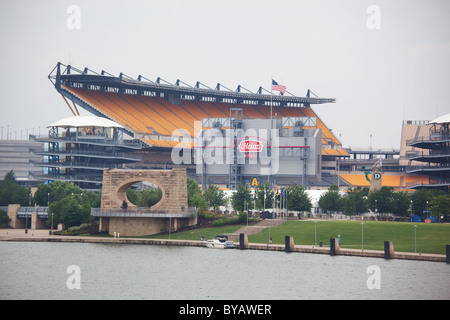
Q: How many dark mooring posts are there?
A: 5